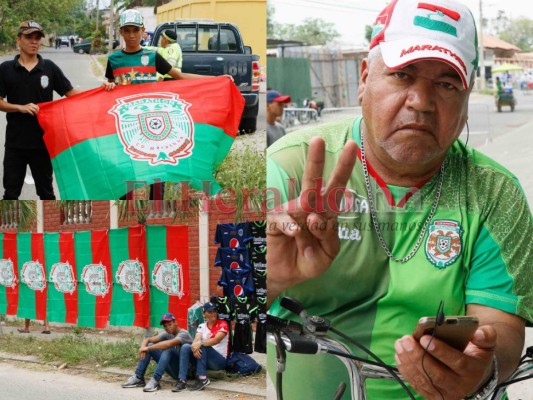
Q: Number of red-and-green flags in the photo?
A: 7